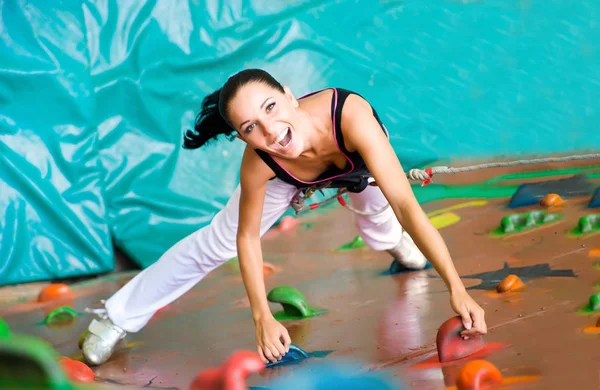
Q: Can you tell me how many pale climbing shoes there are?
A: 2